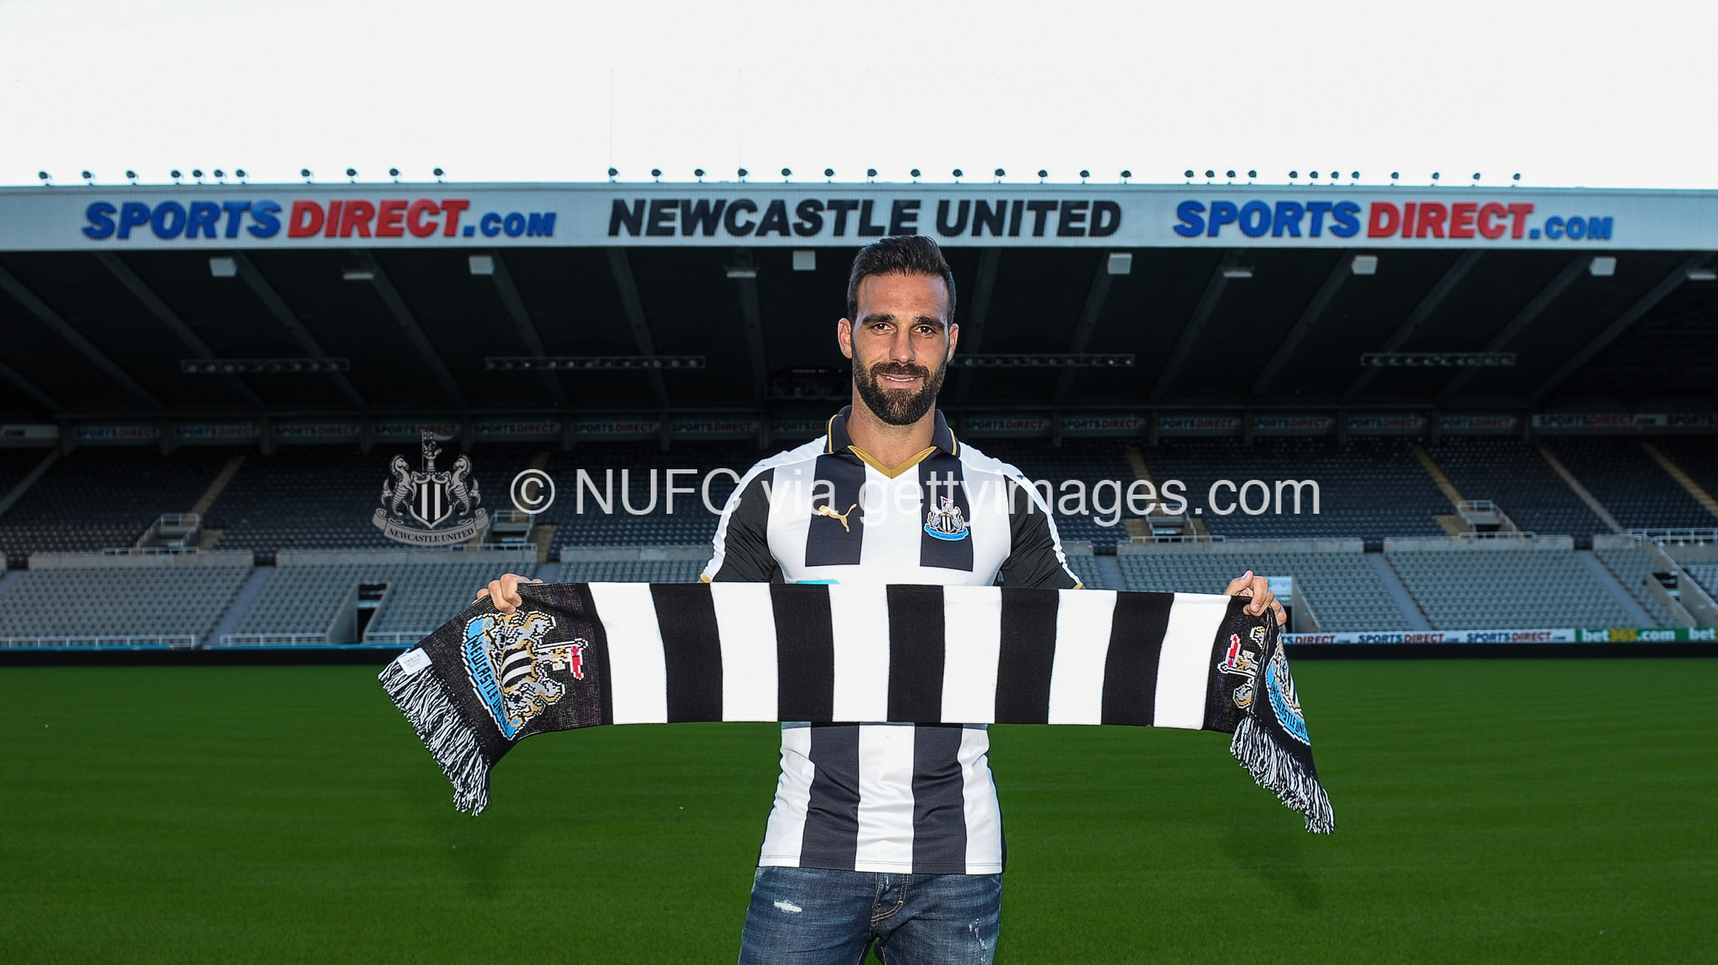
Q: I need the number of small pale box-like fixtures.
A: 6